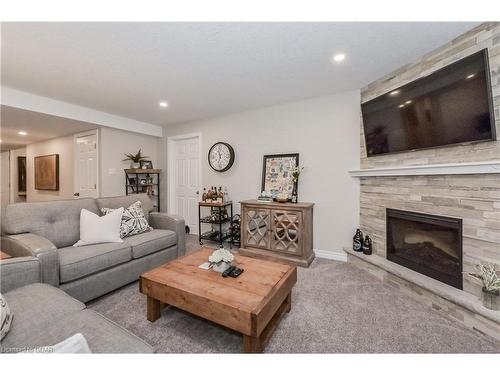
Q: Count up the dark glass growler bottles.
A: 2